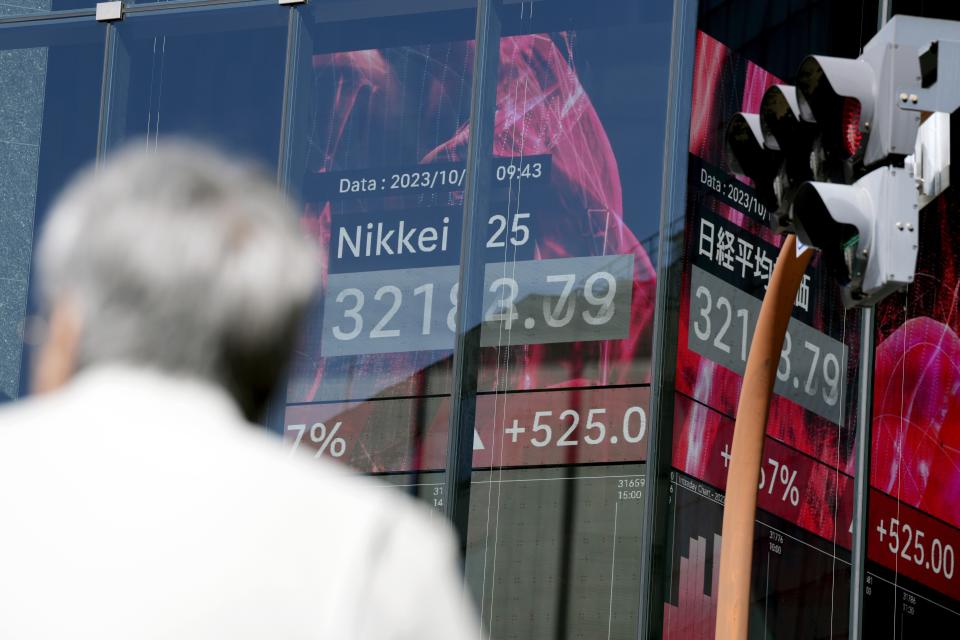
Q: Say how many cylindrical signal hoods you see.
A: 4